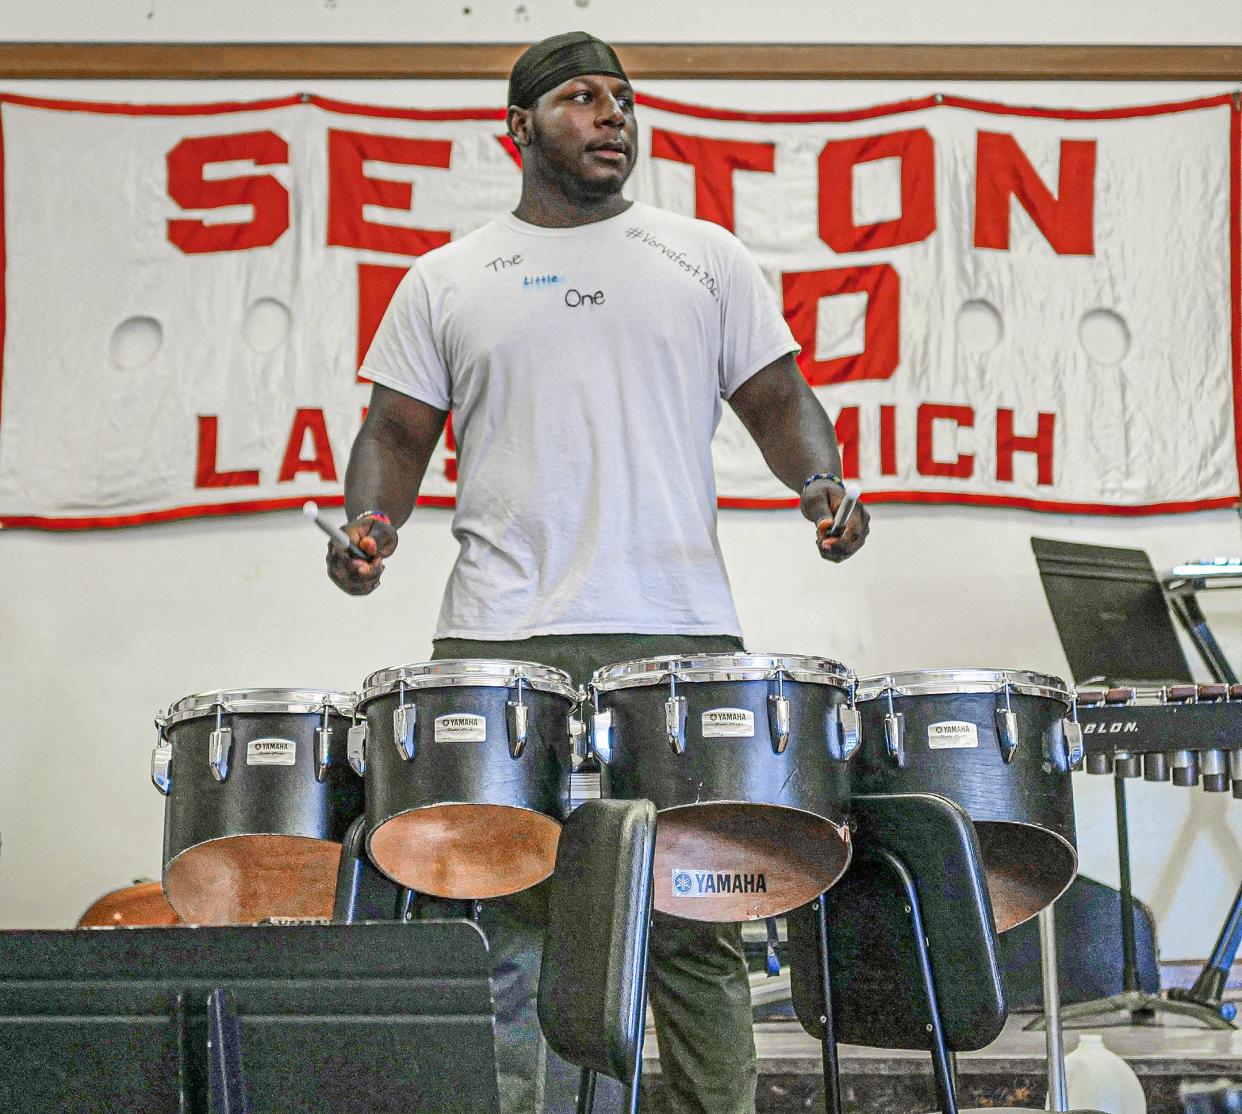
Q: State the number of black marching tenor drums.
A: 4